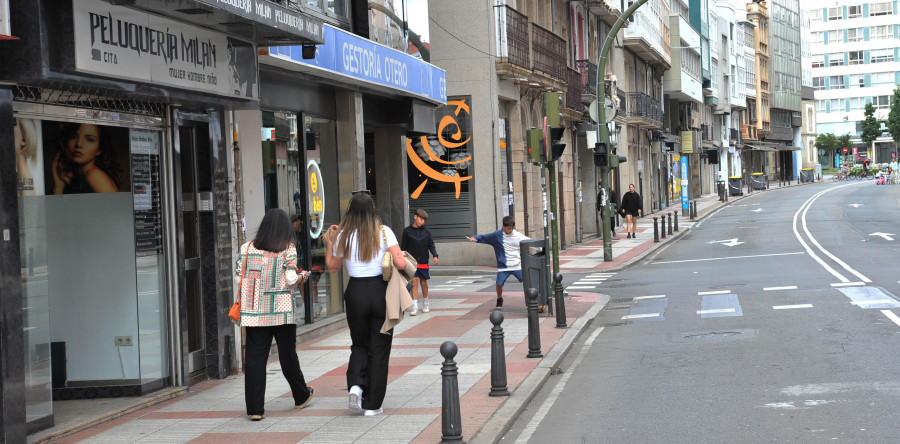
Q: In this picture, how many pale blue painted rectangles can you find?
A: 3